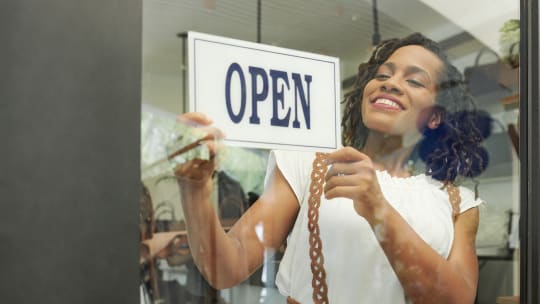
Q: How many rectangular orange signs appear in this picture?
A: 0